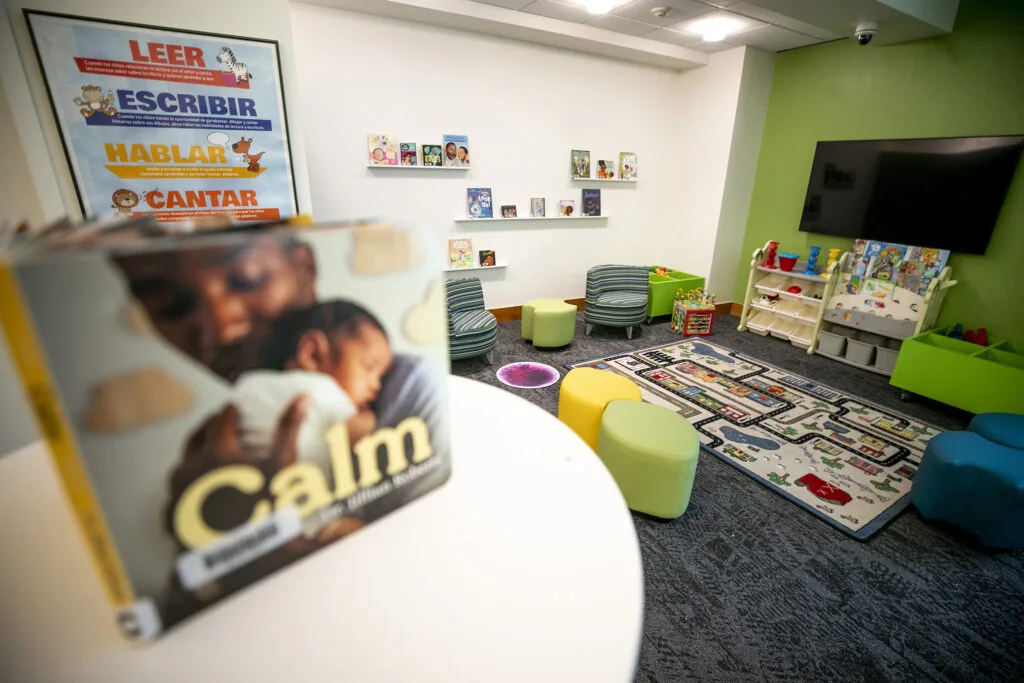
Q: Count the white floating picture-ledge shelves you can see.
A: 4